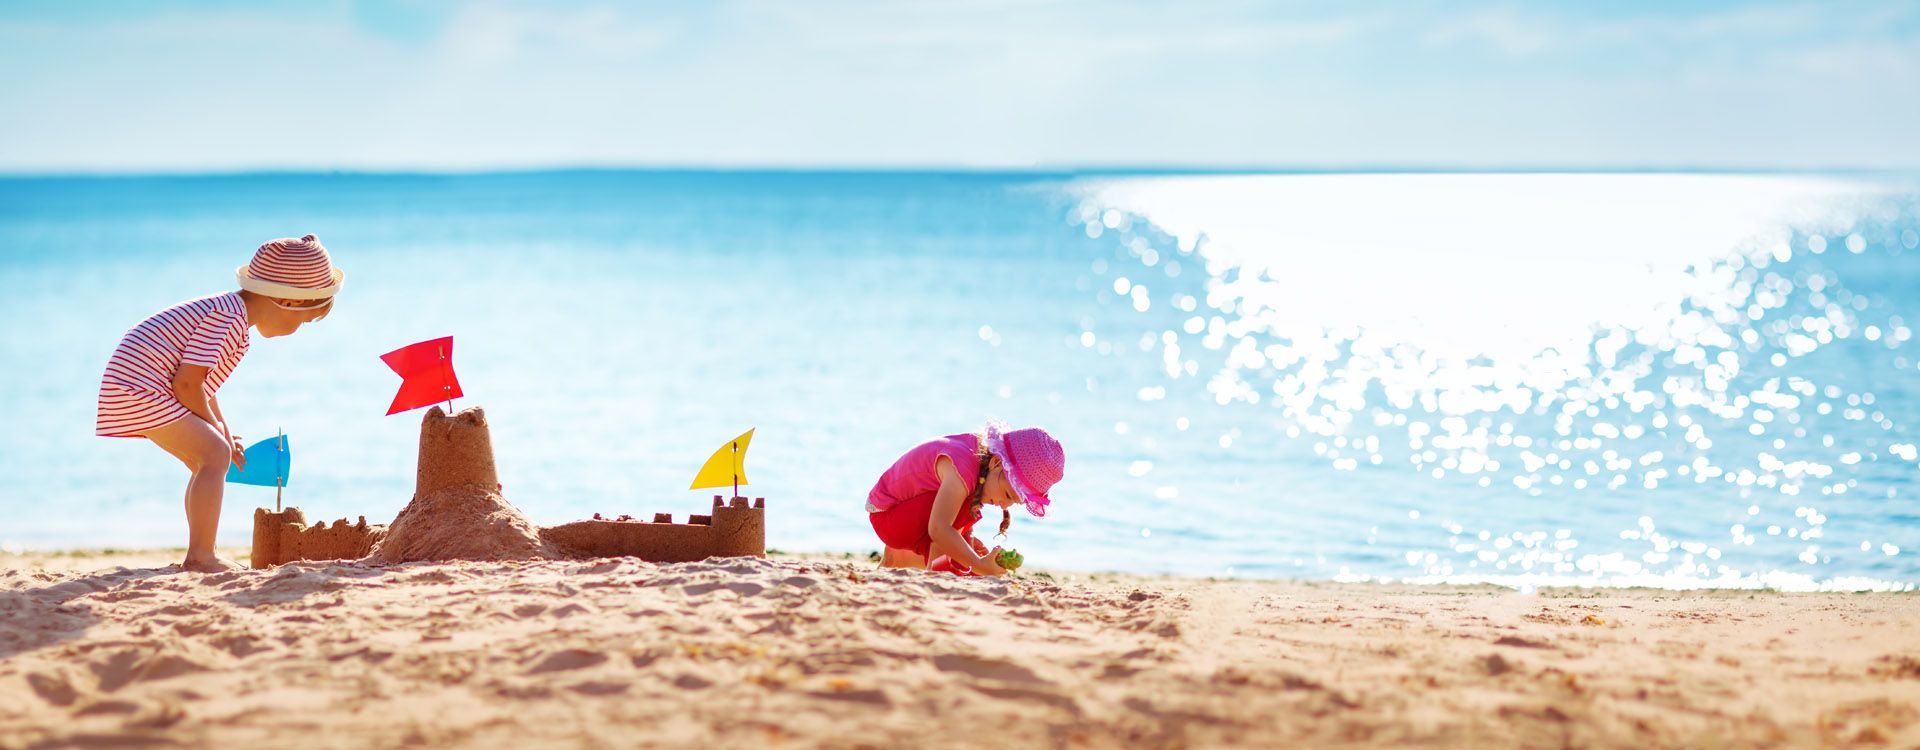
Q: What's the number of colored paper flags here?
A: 3